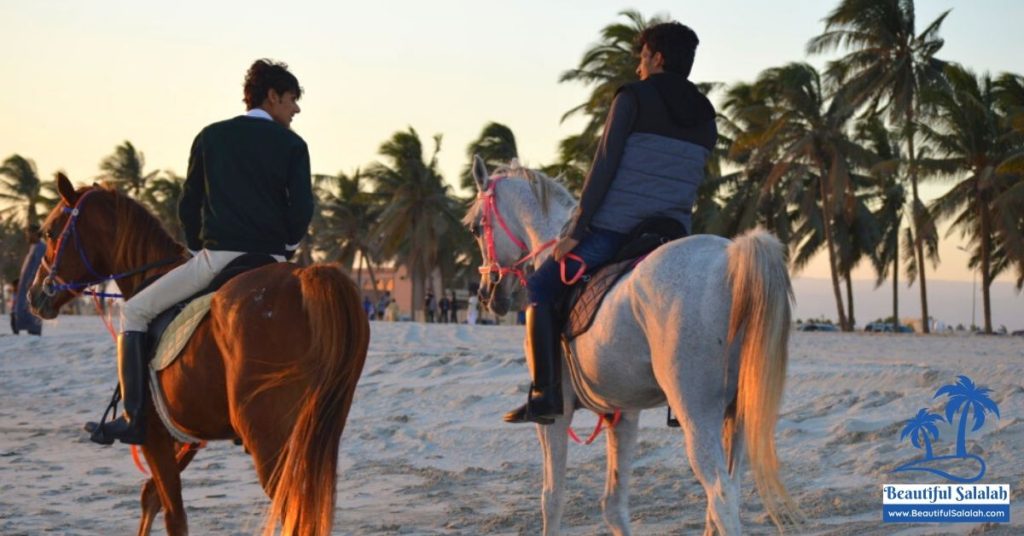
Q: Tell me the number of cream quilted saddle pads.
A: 1